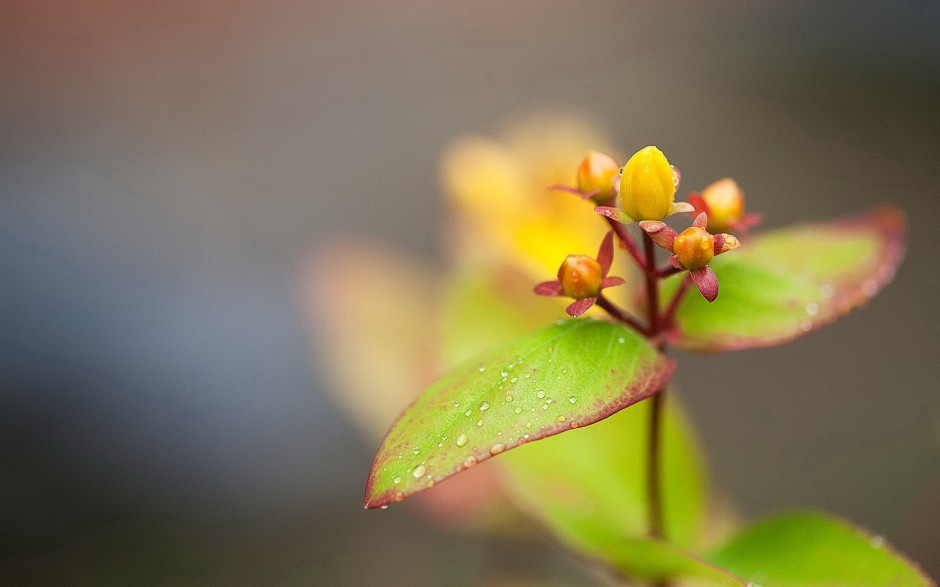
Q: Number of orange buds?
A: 4